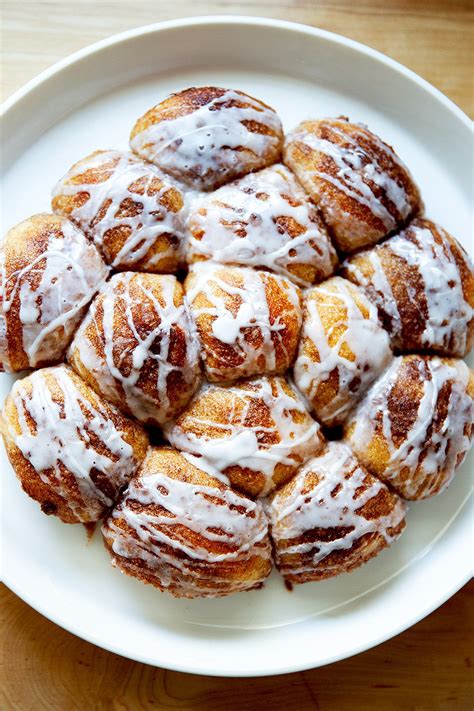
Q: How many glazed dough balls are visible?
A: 14